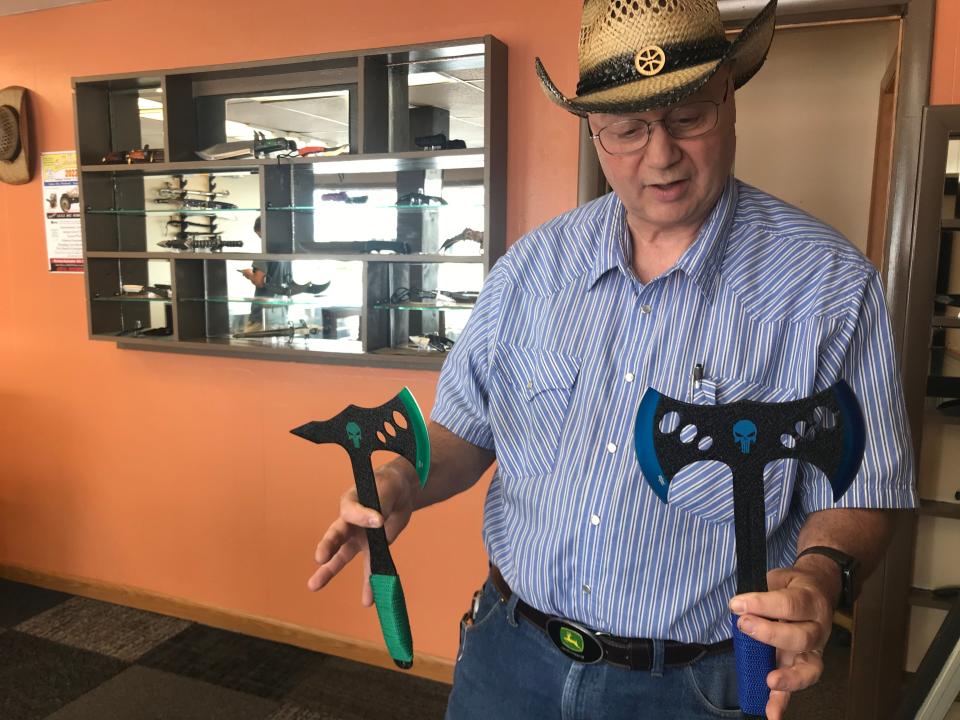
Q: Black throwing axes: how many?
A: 2